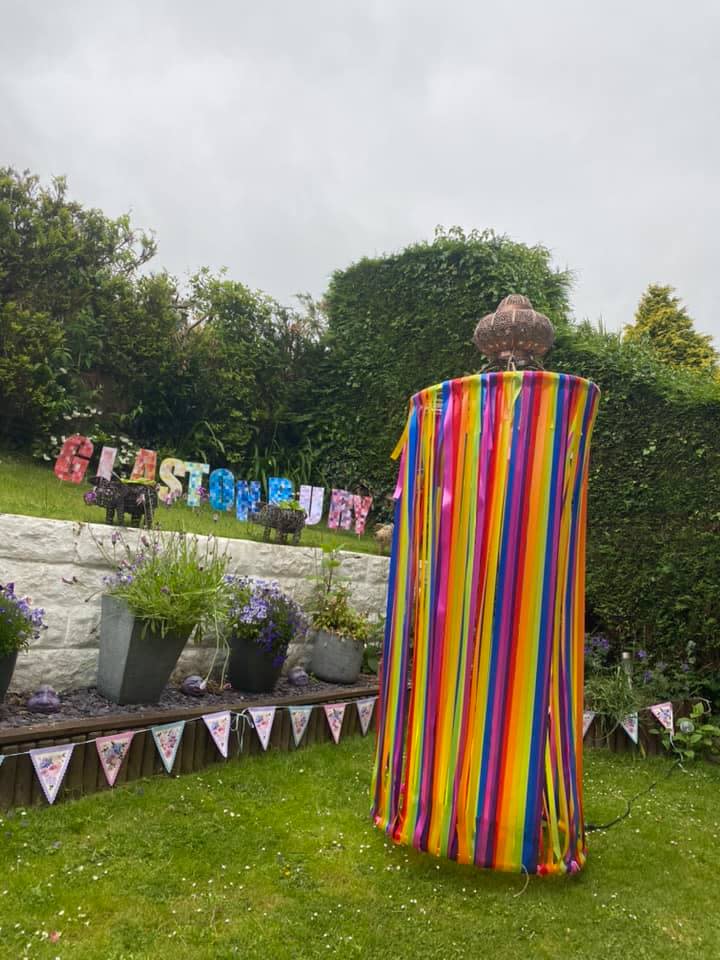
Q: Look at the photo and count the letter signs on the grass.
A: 11